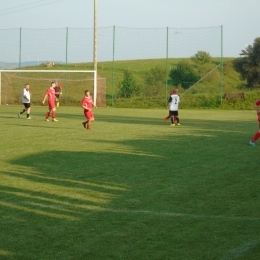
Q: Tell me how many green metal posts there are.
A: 5